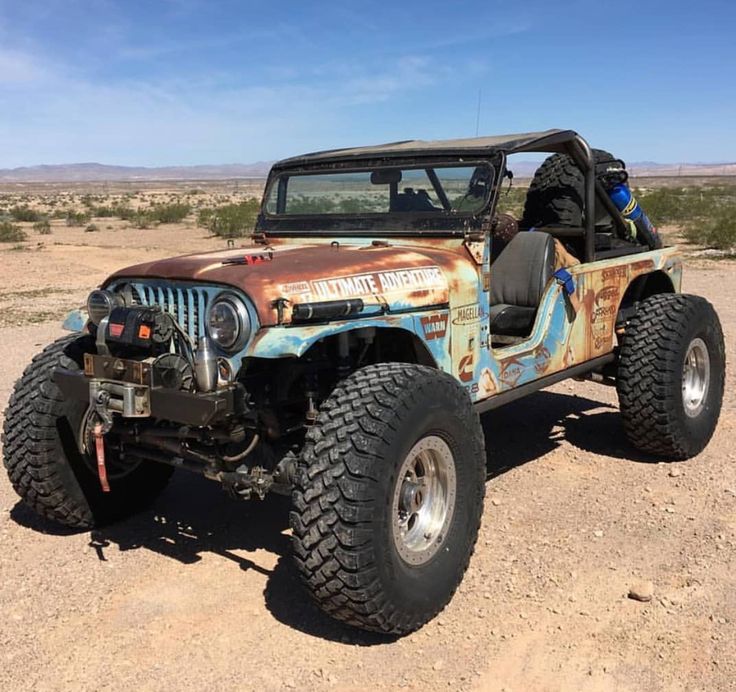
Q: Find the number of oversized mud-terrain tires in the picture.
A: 4